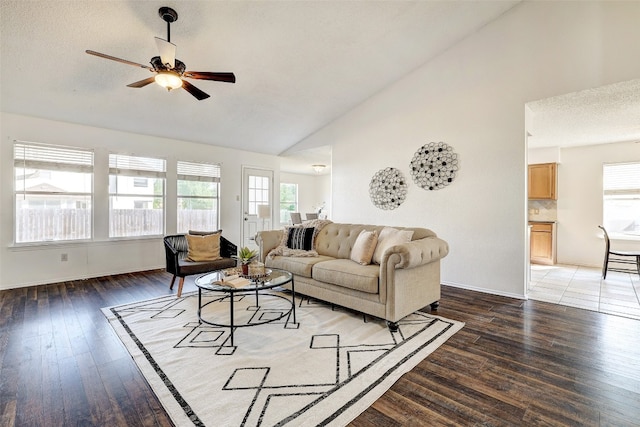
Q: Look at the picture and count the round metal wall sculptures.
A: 2